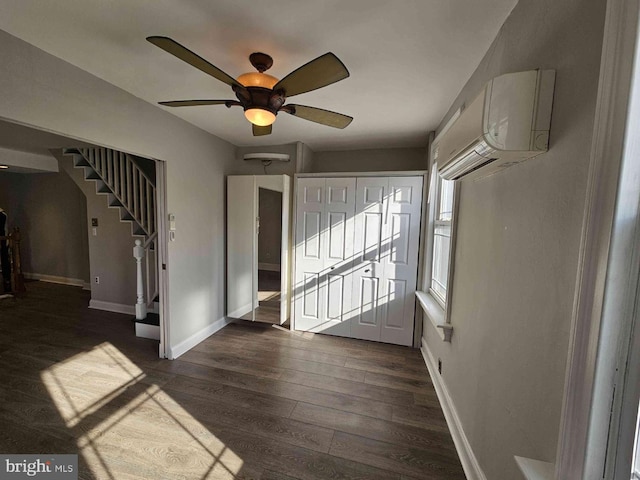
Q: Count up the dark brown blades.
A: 5